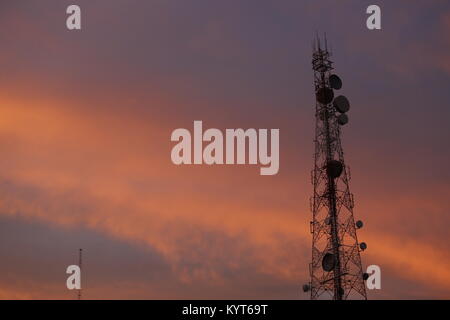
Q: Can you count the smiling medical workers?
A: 0